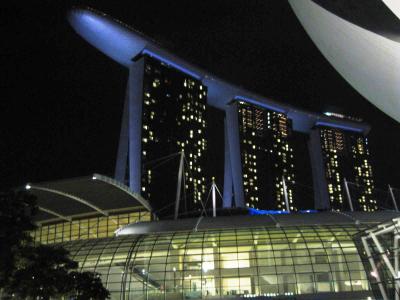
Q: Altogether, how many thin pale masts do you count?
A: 5